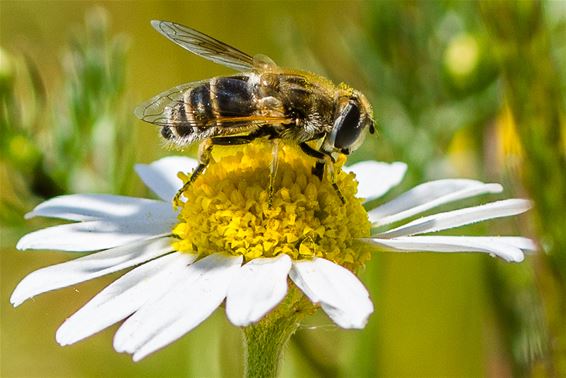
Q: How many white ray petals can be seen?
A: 12